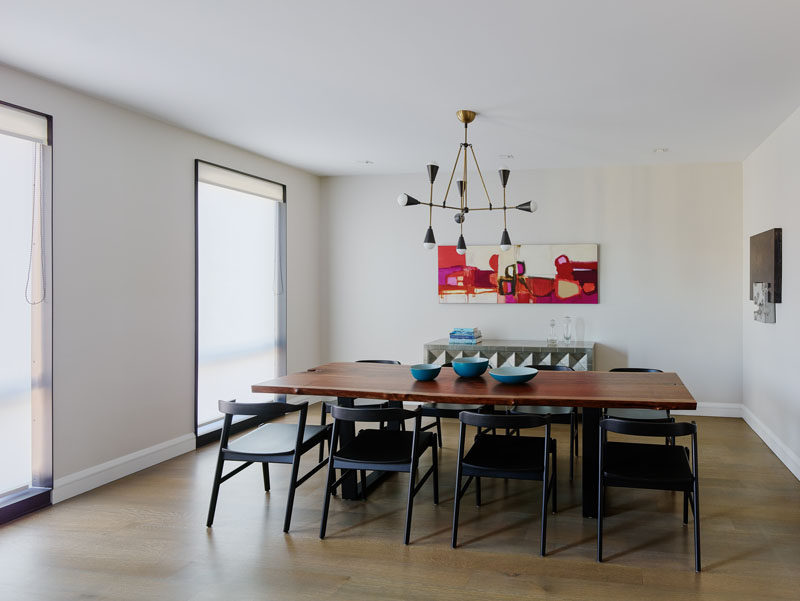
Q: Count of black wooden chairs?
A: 8